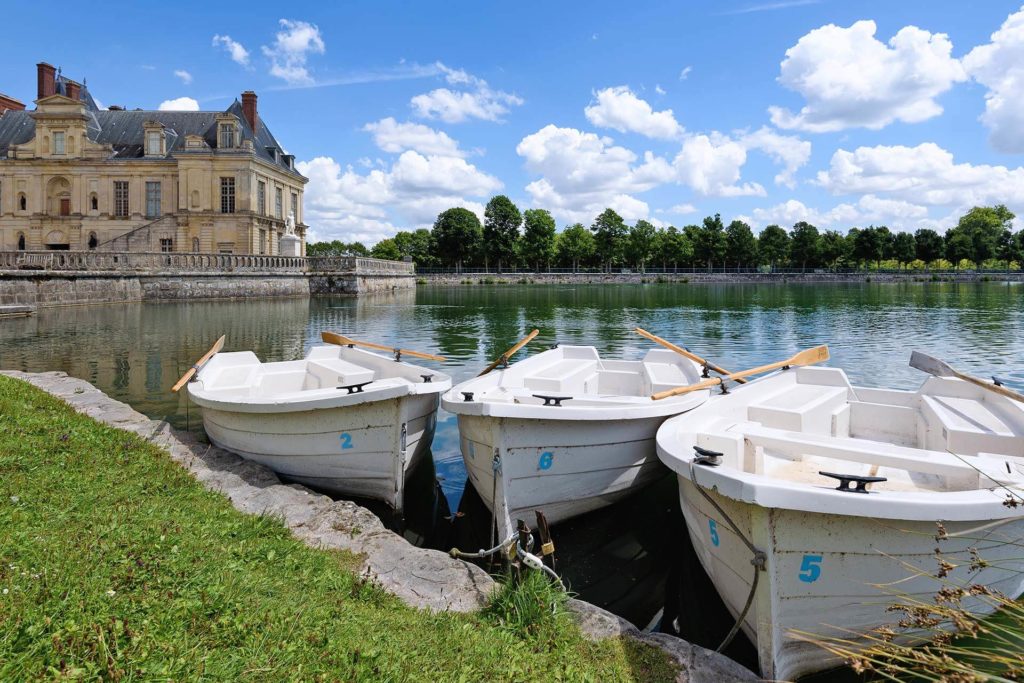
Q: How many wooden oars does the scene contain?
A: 6